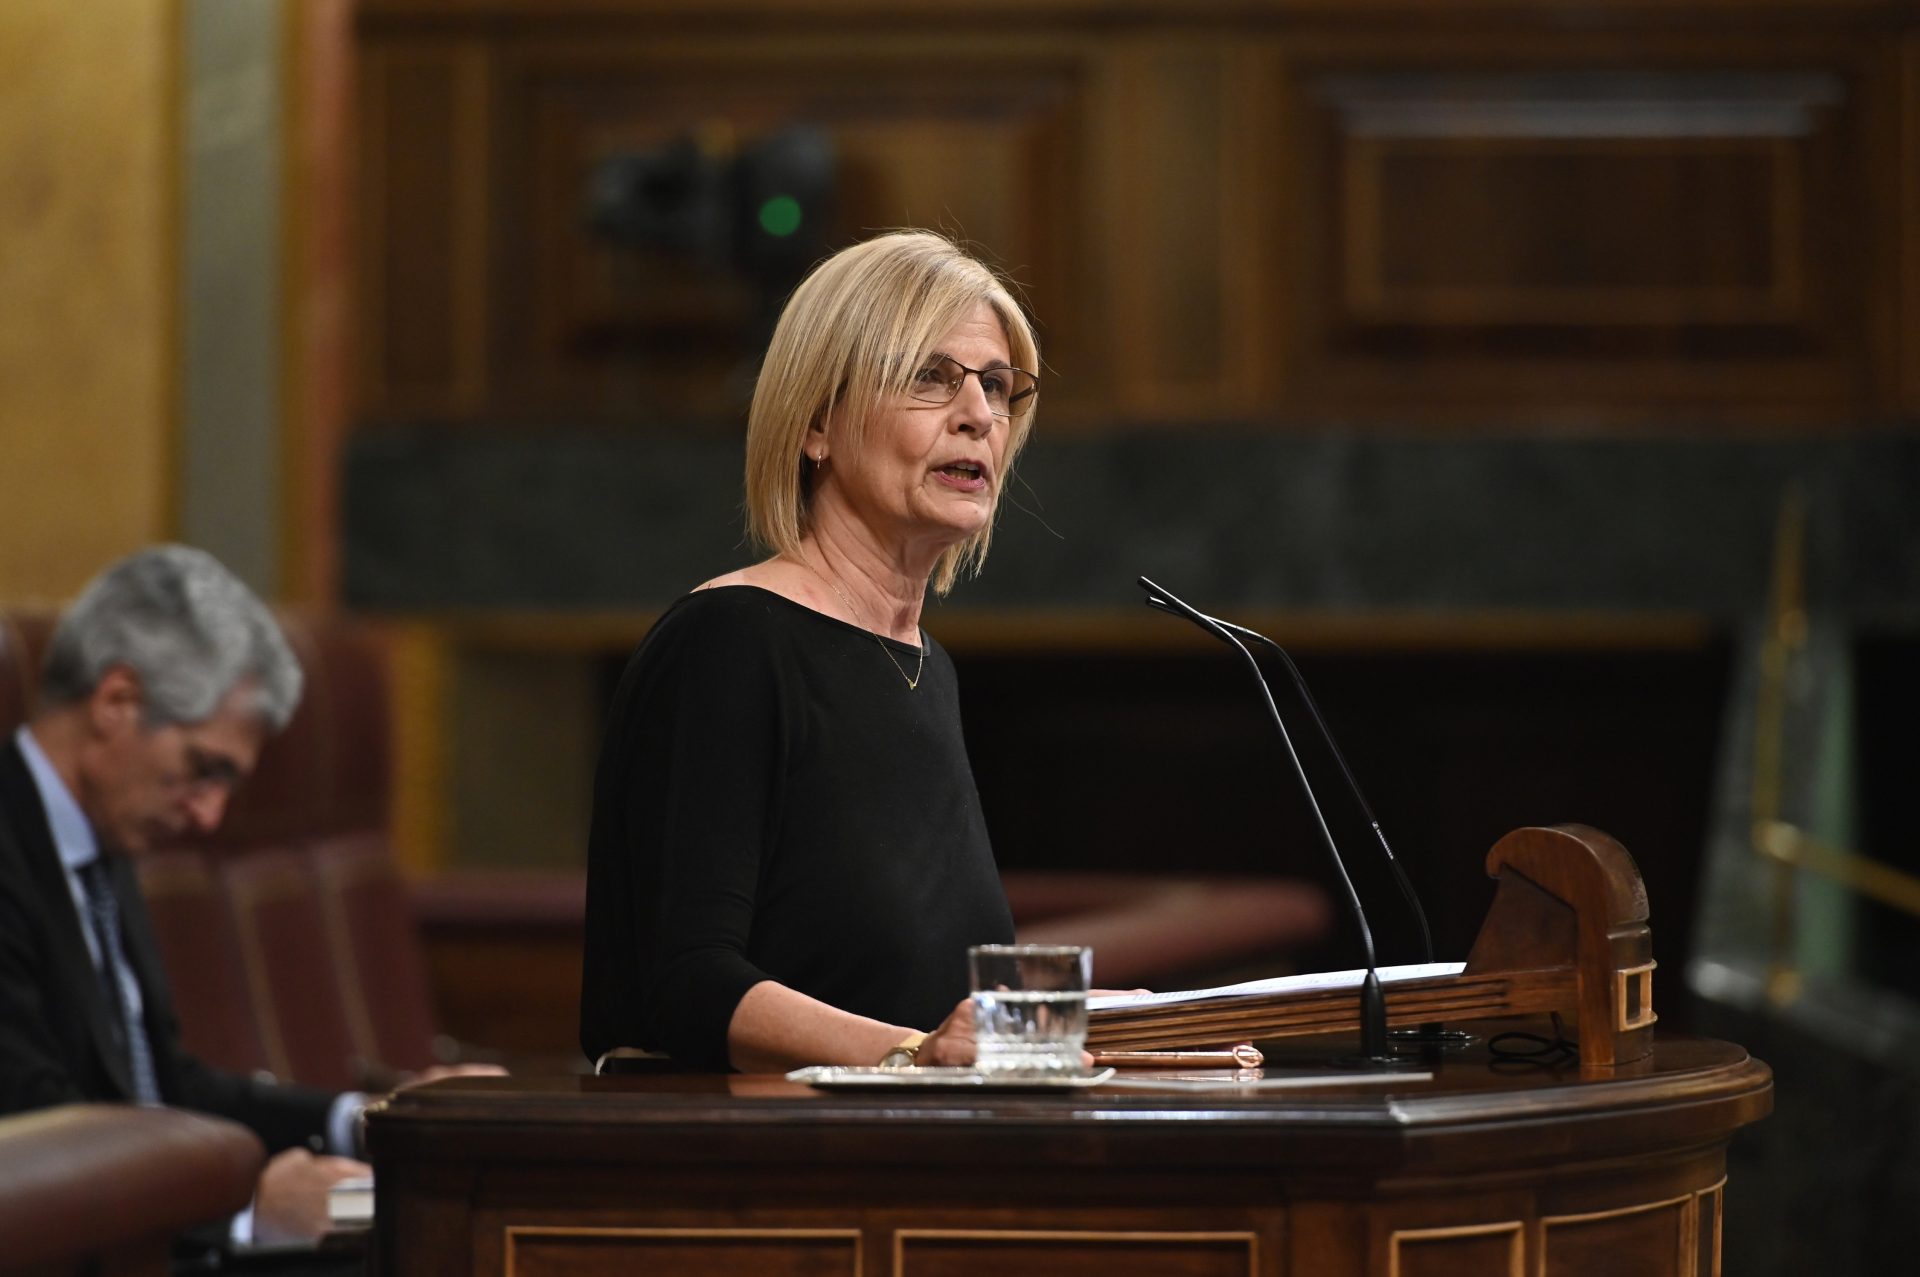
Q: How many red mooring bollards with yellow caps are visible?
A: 0